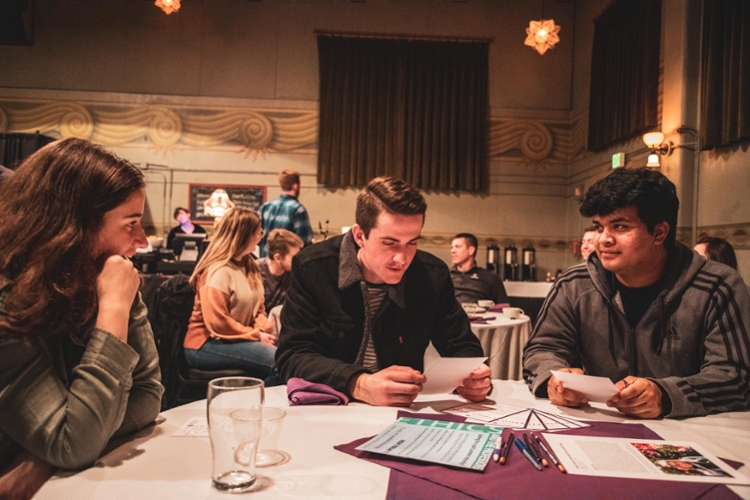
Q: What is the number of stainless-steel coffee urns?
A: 3